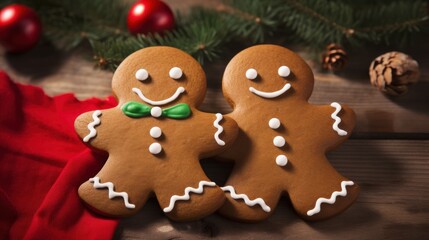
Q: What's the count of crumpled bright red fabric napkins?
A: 1